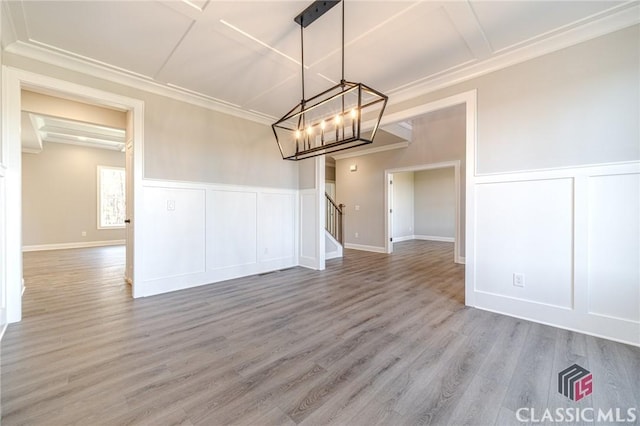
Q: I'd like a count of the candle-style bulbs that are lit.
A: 5